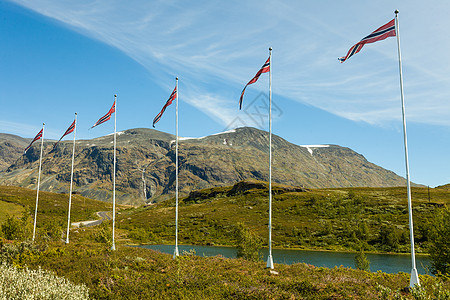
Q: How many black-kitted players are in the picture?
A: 0